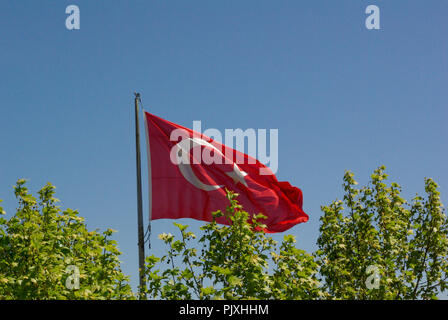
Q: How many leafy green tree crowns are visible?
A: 3